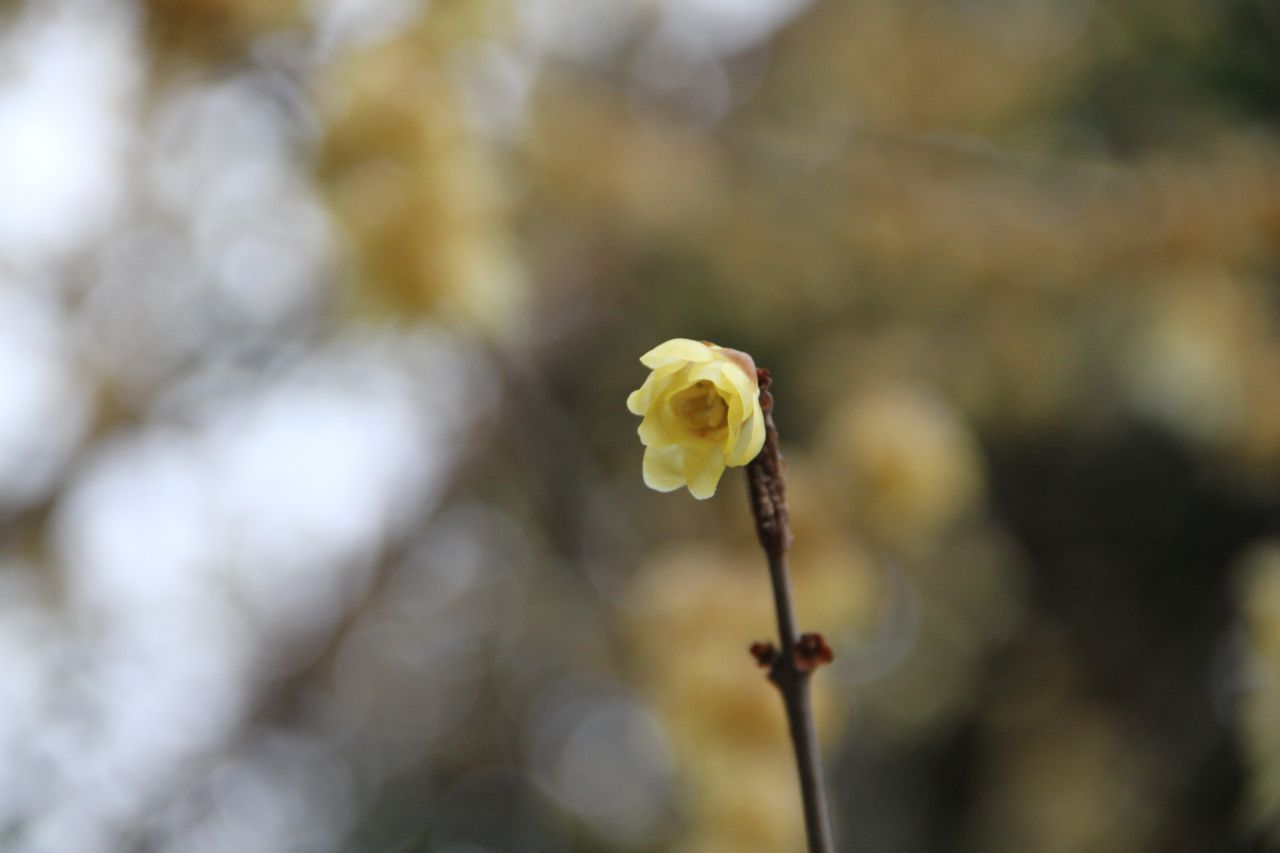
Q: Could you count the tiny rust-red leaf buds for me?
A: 2